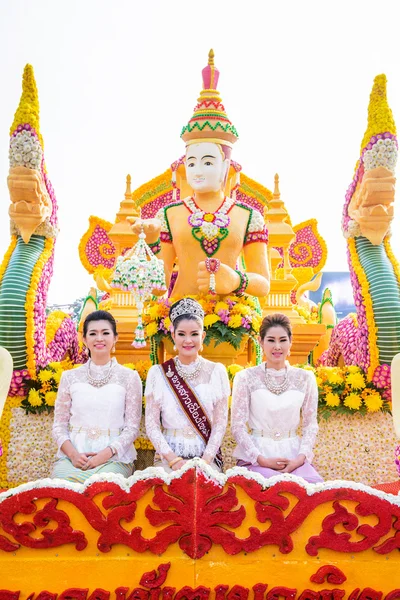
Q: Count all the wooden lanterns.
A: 0